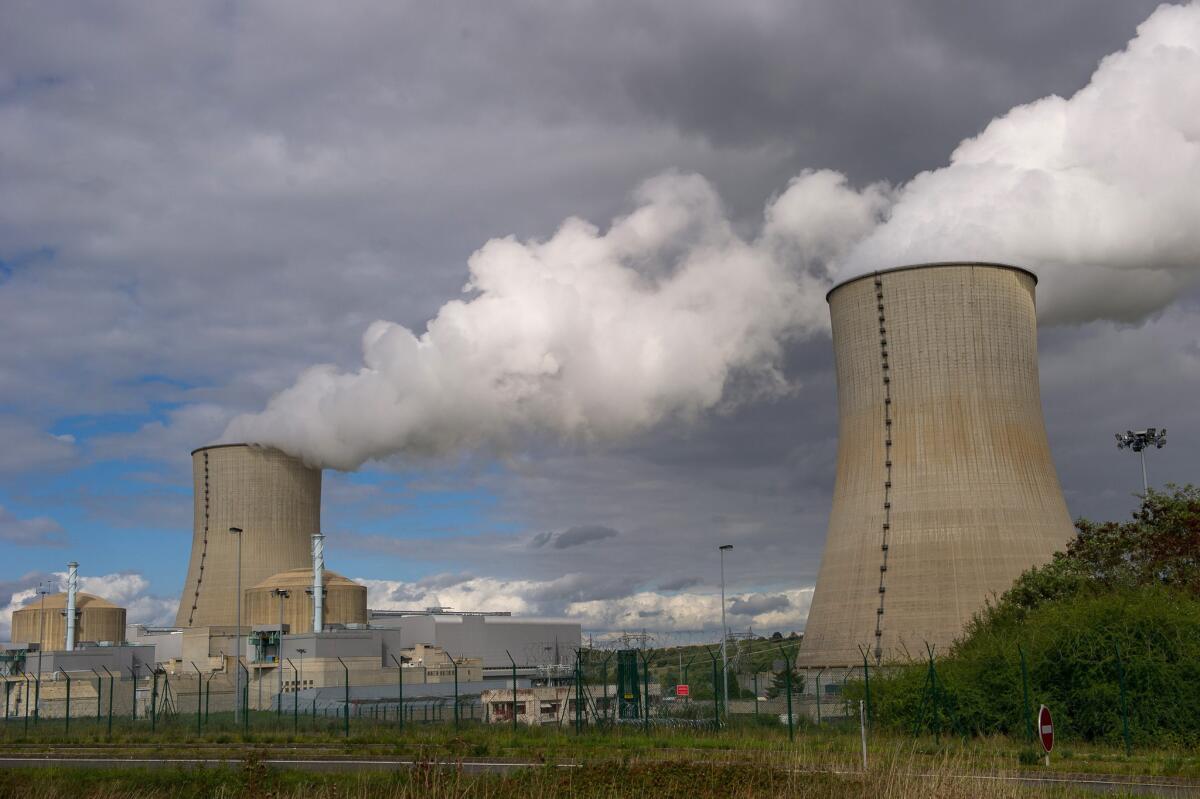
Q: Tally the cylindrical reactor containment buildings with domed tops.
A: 2